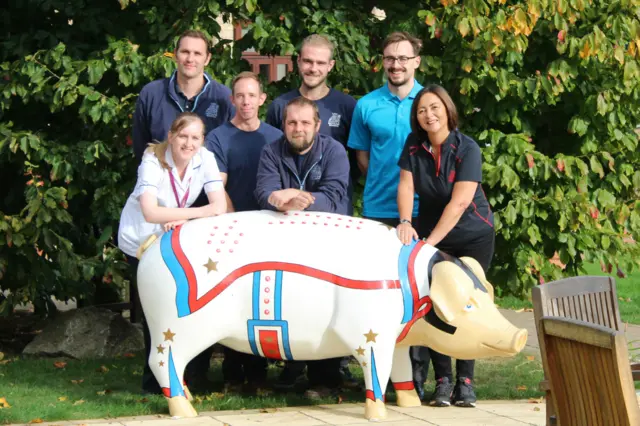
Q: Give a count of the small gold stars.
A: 7